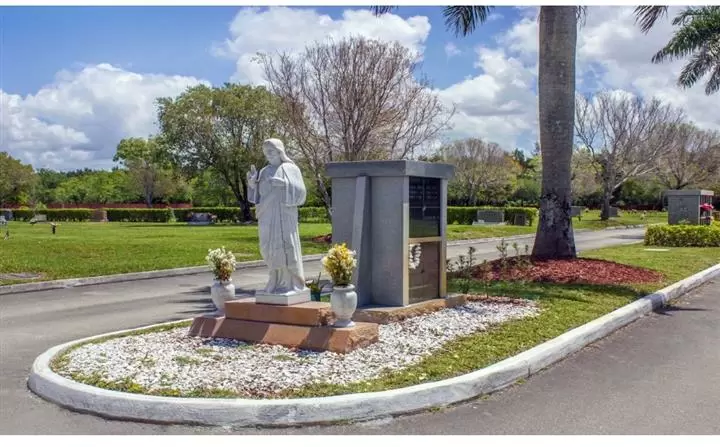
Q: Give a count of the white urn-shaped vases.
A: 2